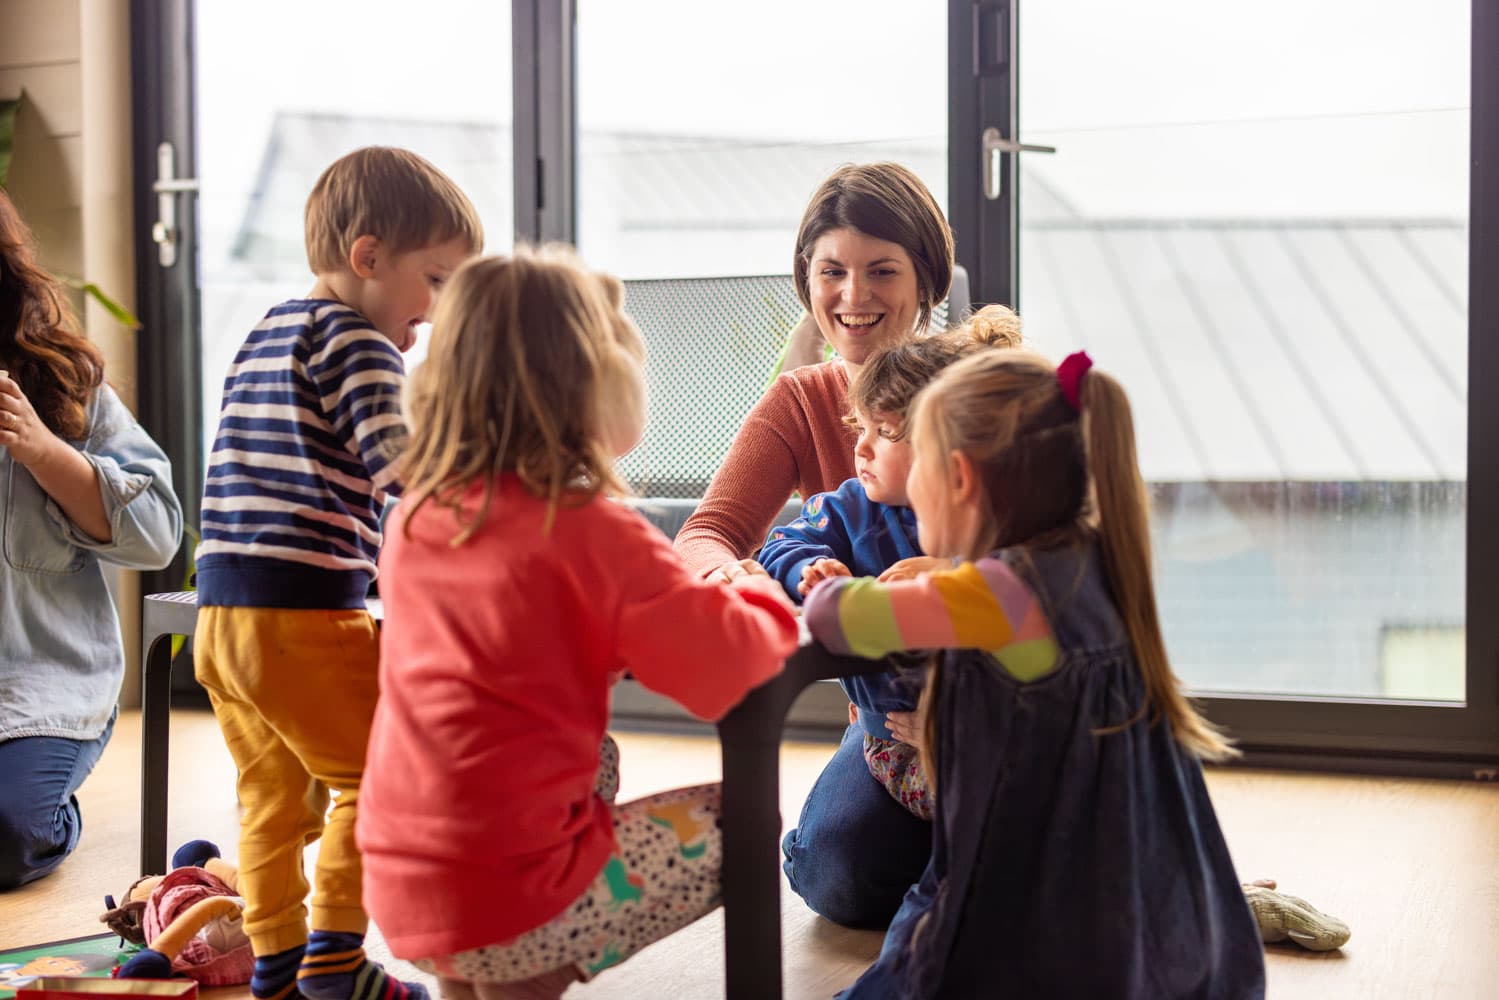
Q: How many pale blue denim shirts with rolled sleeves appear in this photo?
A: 1